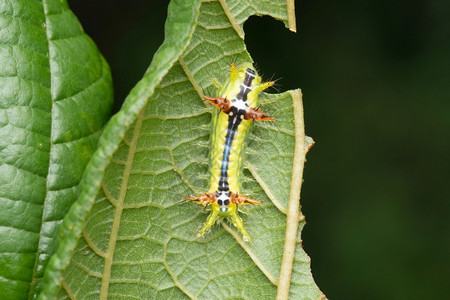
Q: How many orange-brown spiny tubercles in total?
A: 4